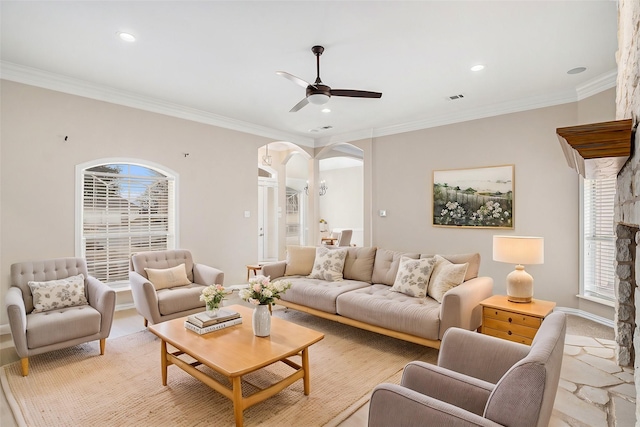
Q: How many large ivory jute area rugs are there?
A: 1